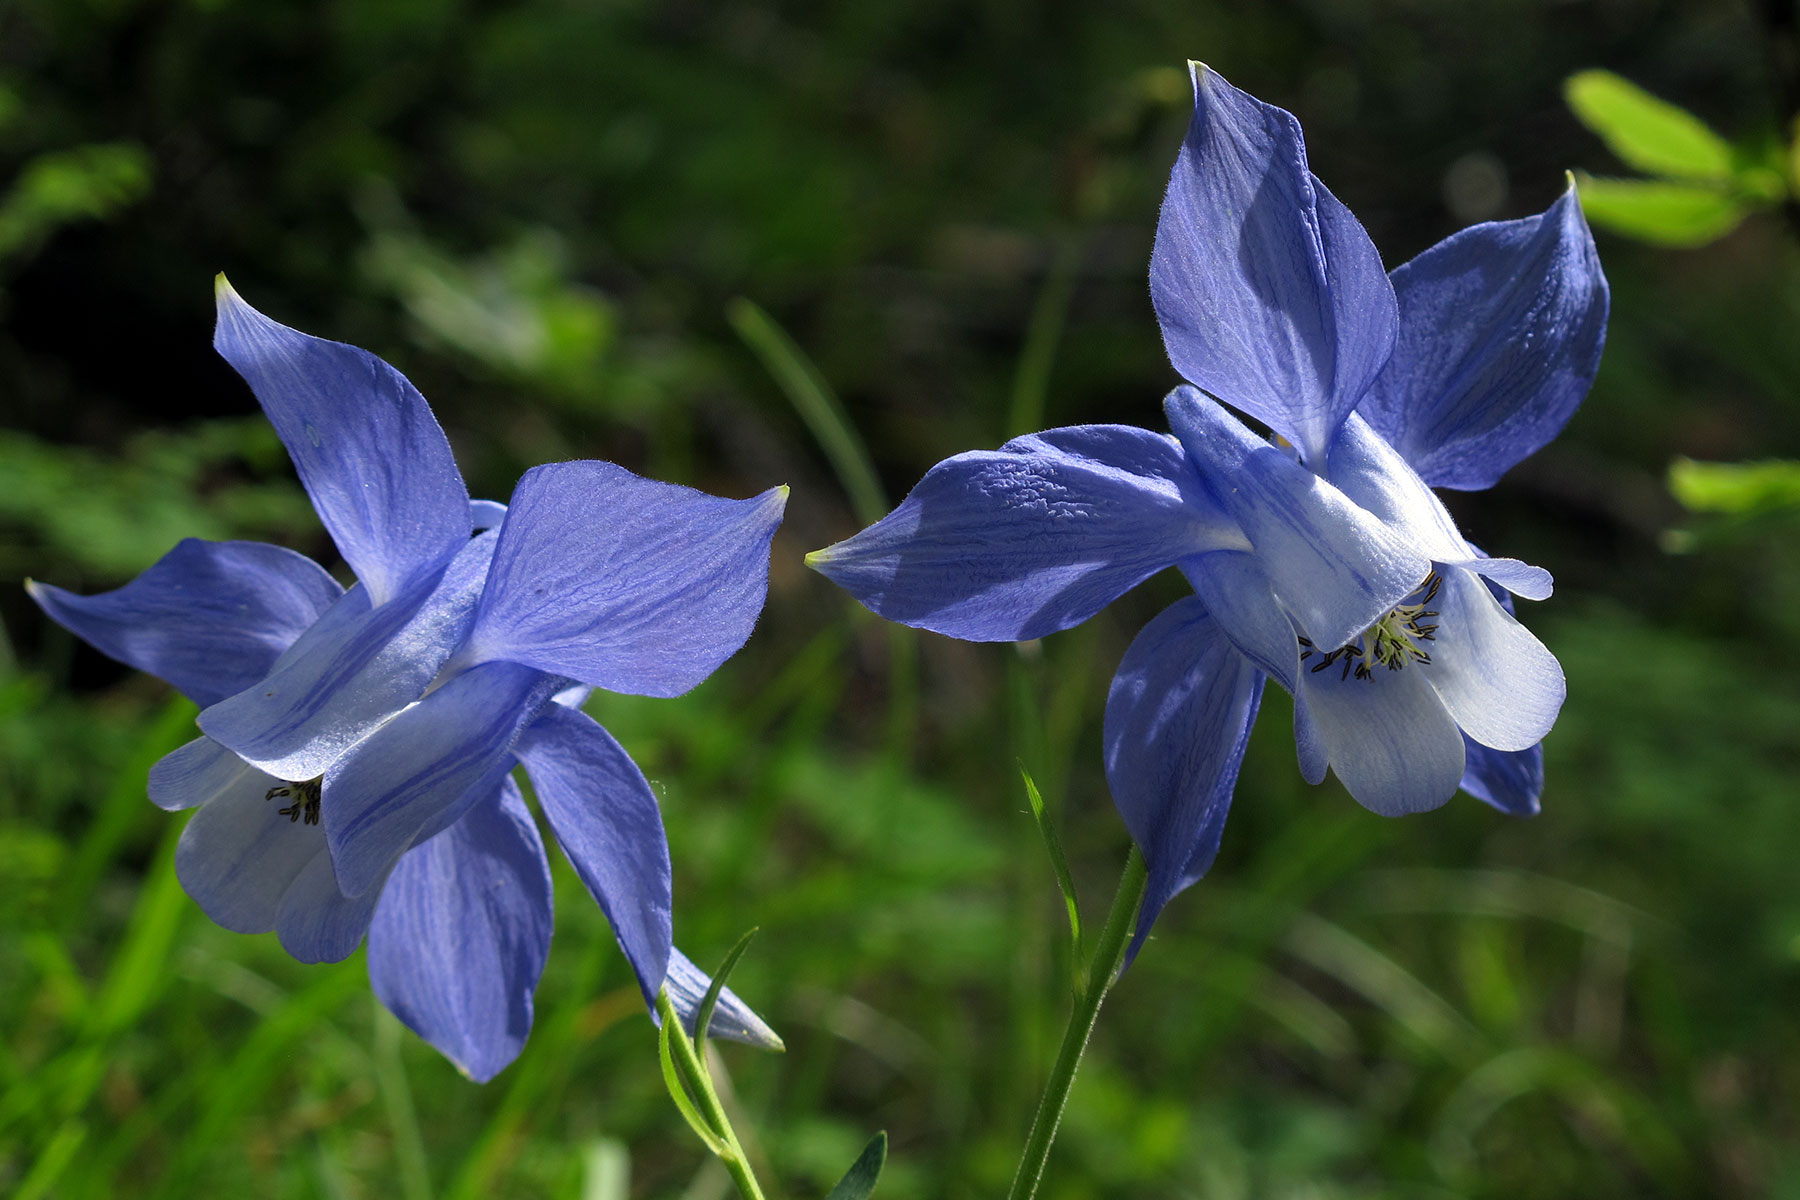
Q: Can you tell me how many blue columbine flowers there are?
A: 2